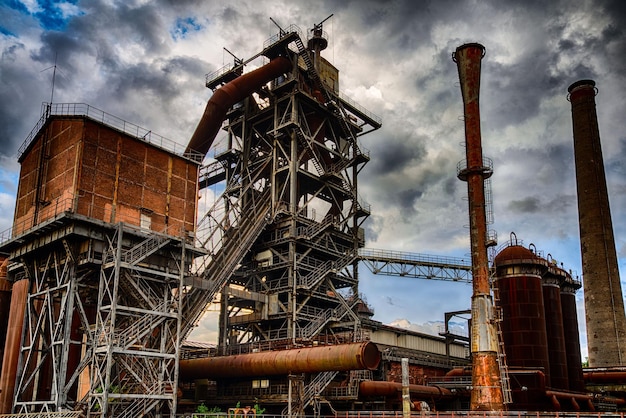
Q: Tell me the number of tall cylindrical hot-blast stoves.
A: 3